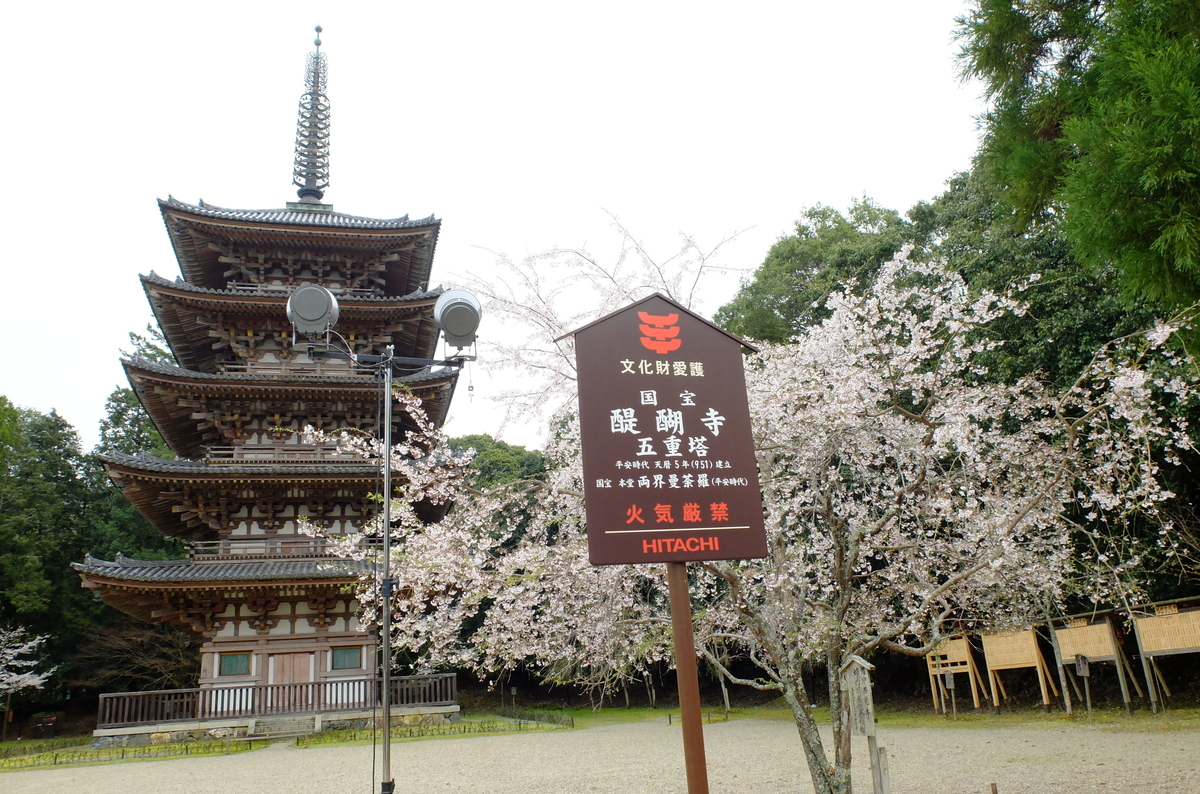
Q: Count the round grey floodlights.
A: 2